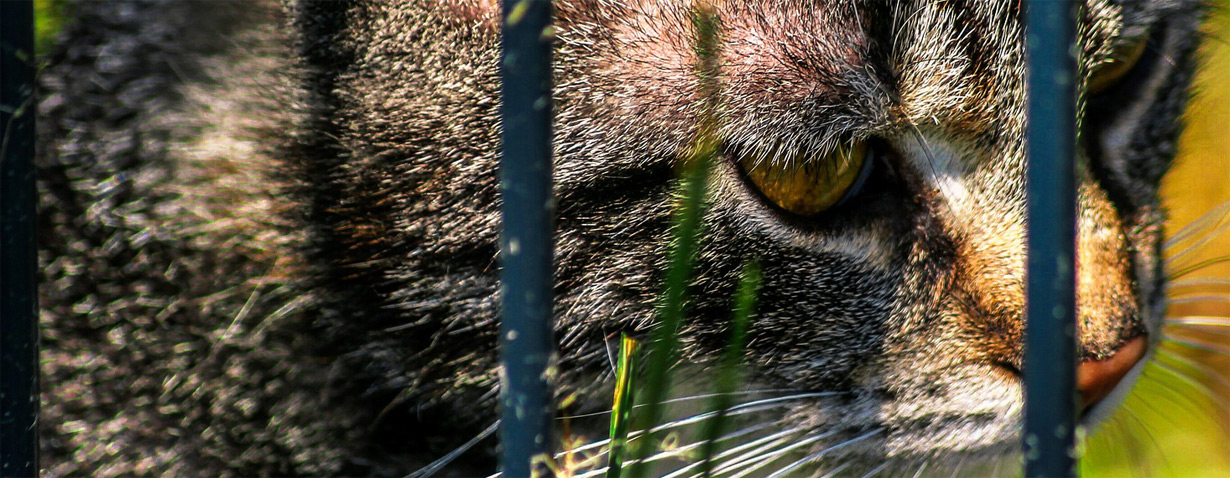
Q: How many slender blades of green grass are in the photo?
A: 3